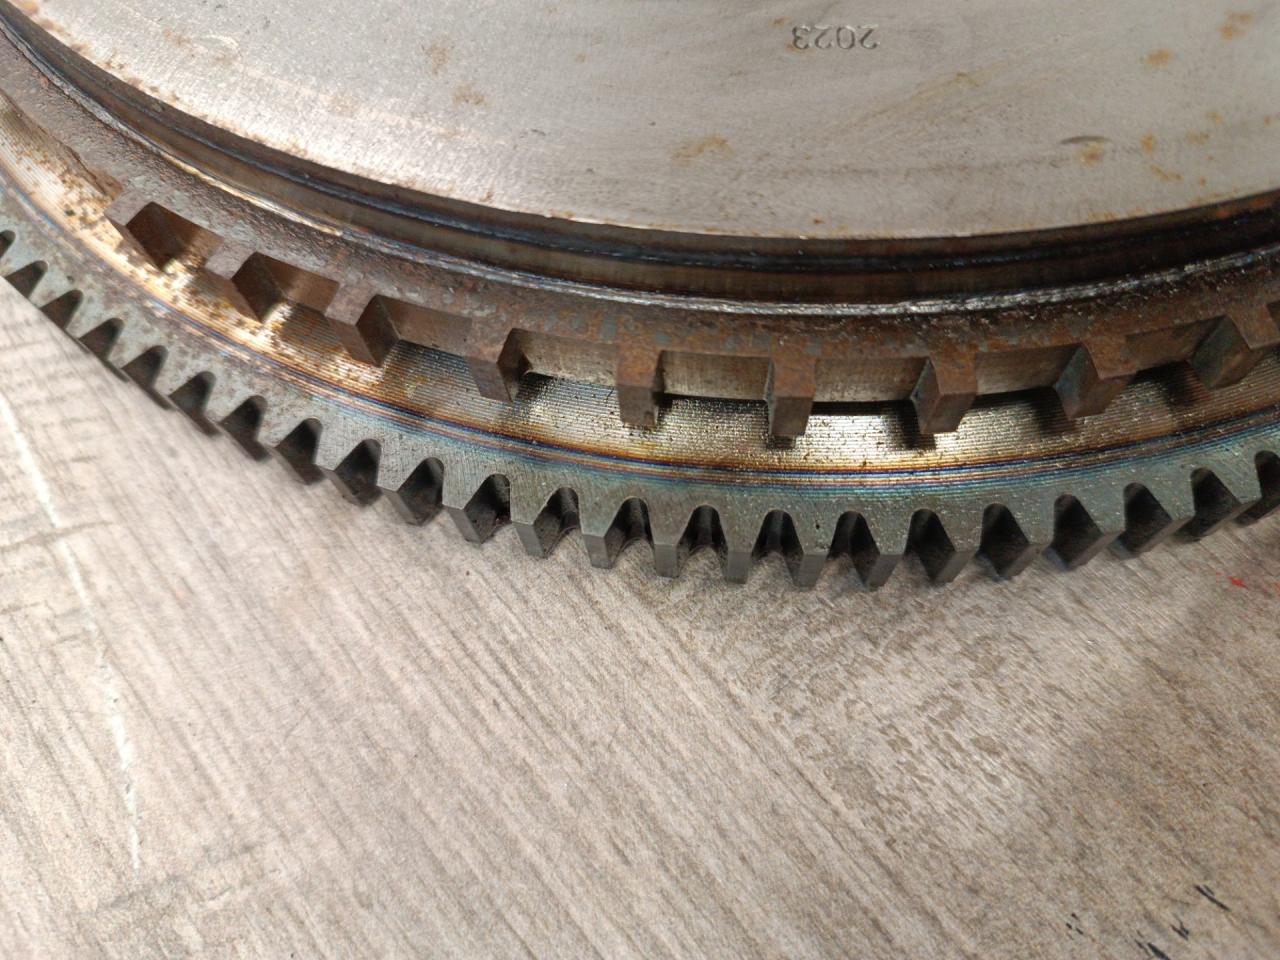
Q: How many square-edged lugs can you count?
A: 9